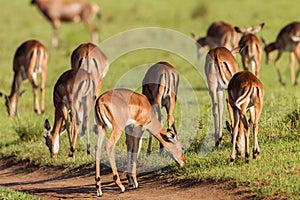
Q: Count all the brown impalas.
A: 11